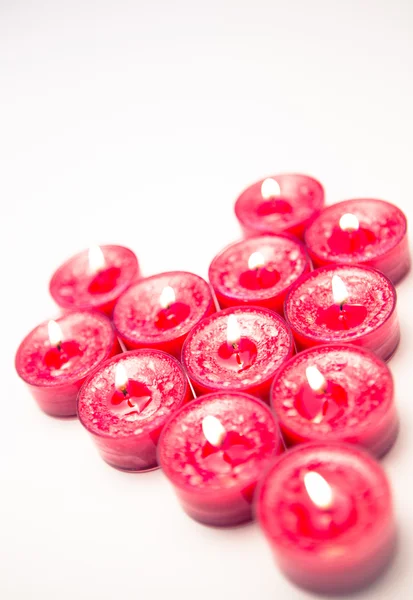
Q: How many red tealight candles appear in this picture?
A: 12